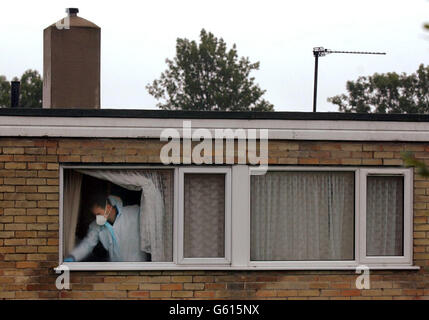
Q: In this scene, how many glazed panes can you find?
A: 4